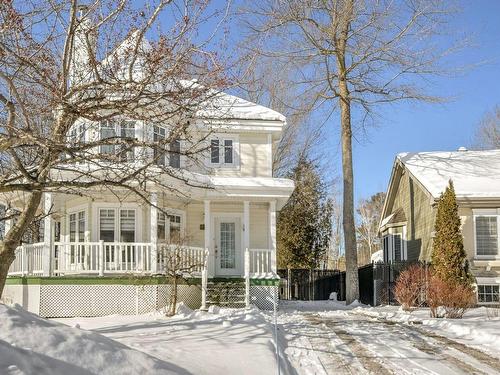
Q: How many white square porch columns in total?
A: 5